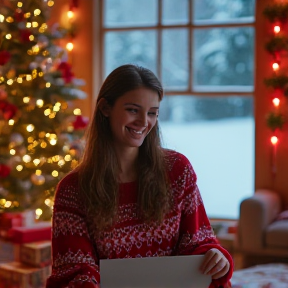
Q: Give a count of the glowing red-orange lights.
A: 6